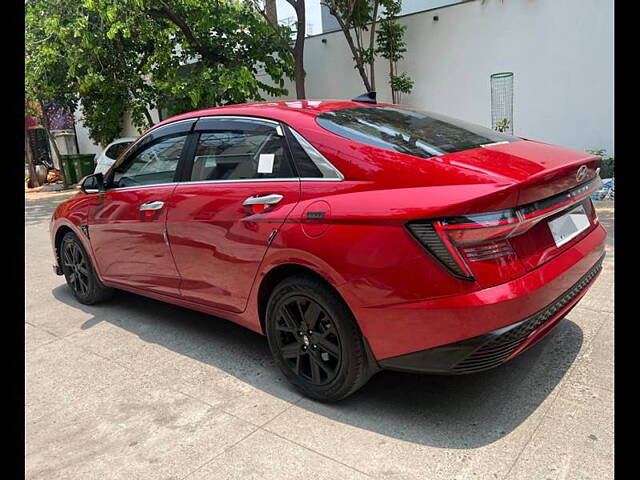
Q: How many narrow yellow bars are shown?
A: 0